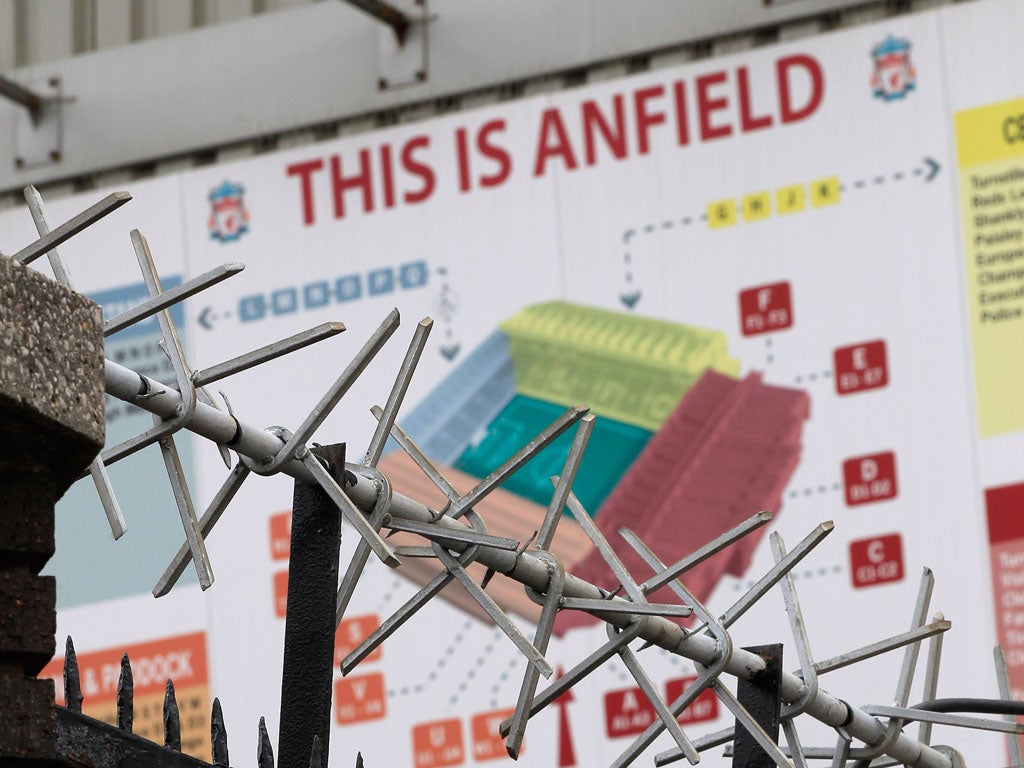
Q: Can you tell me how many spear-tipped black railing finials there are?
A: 7